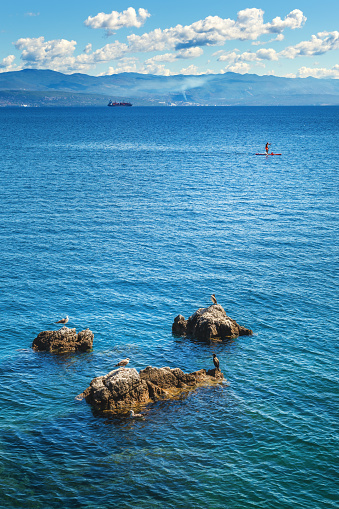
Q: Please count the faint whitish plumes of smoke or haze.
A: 1